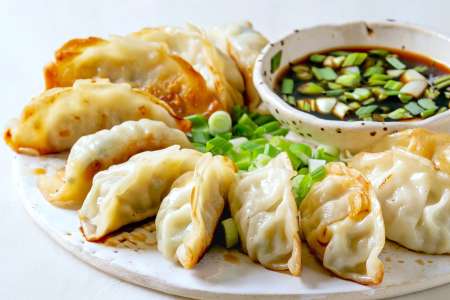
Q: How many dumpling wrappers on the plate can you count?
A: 11